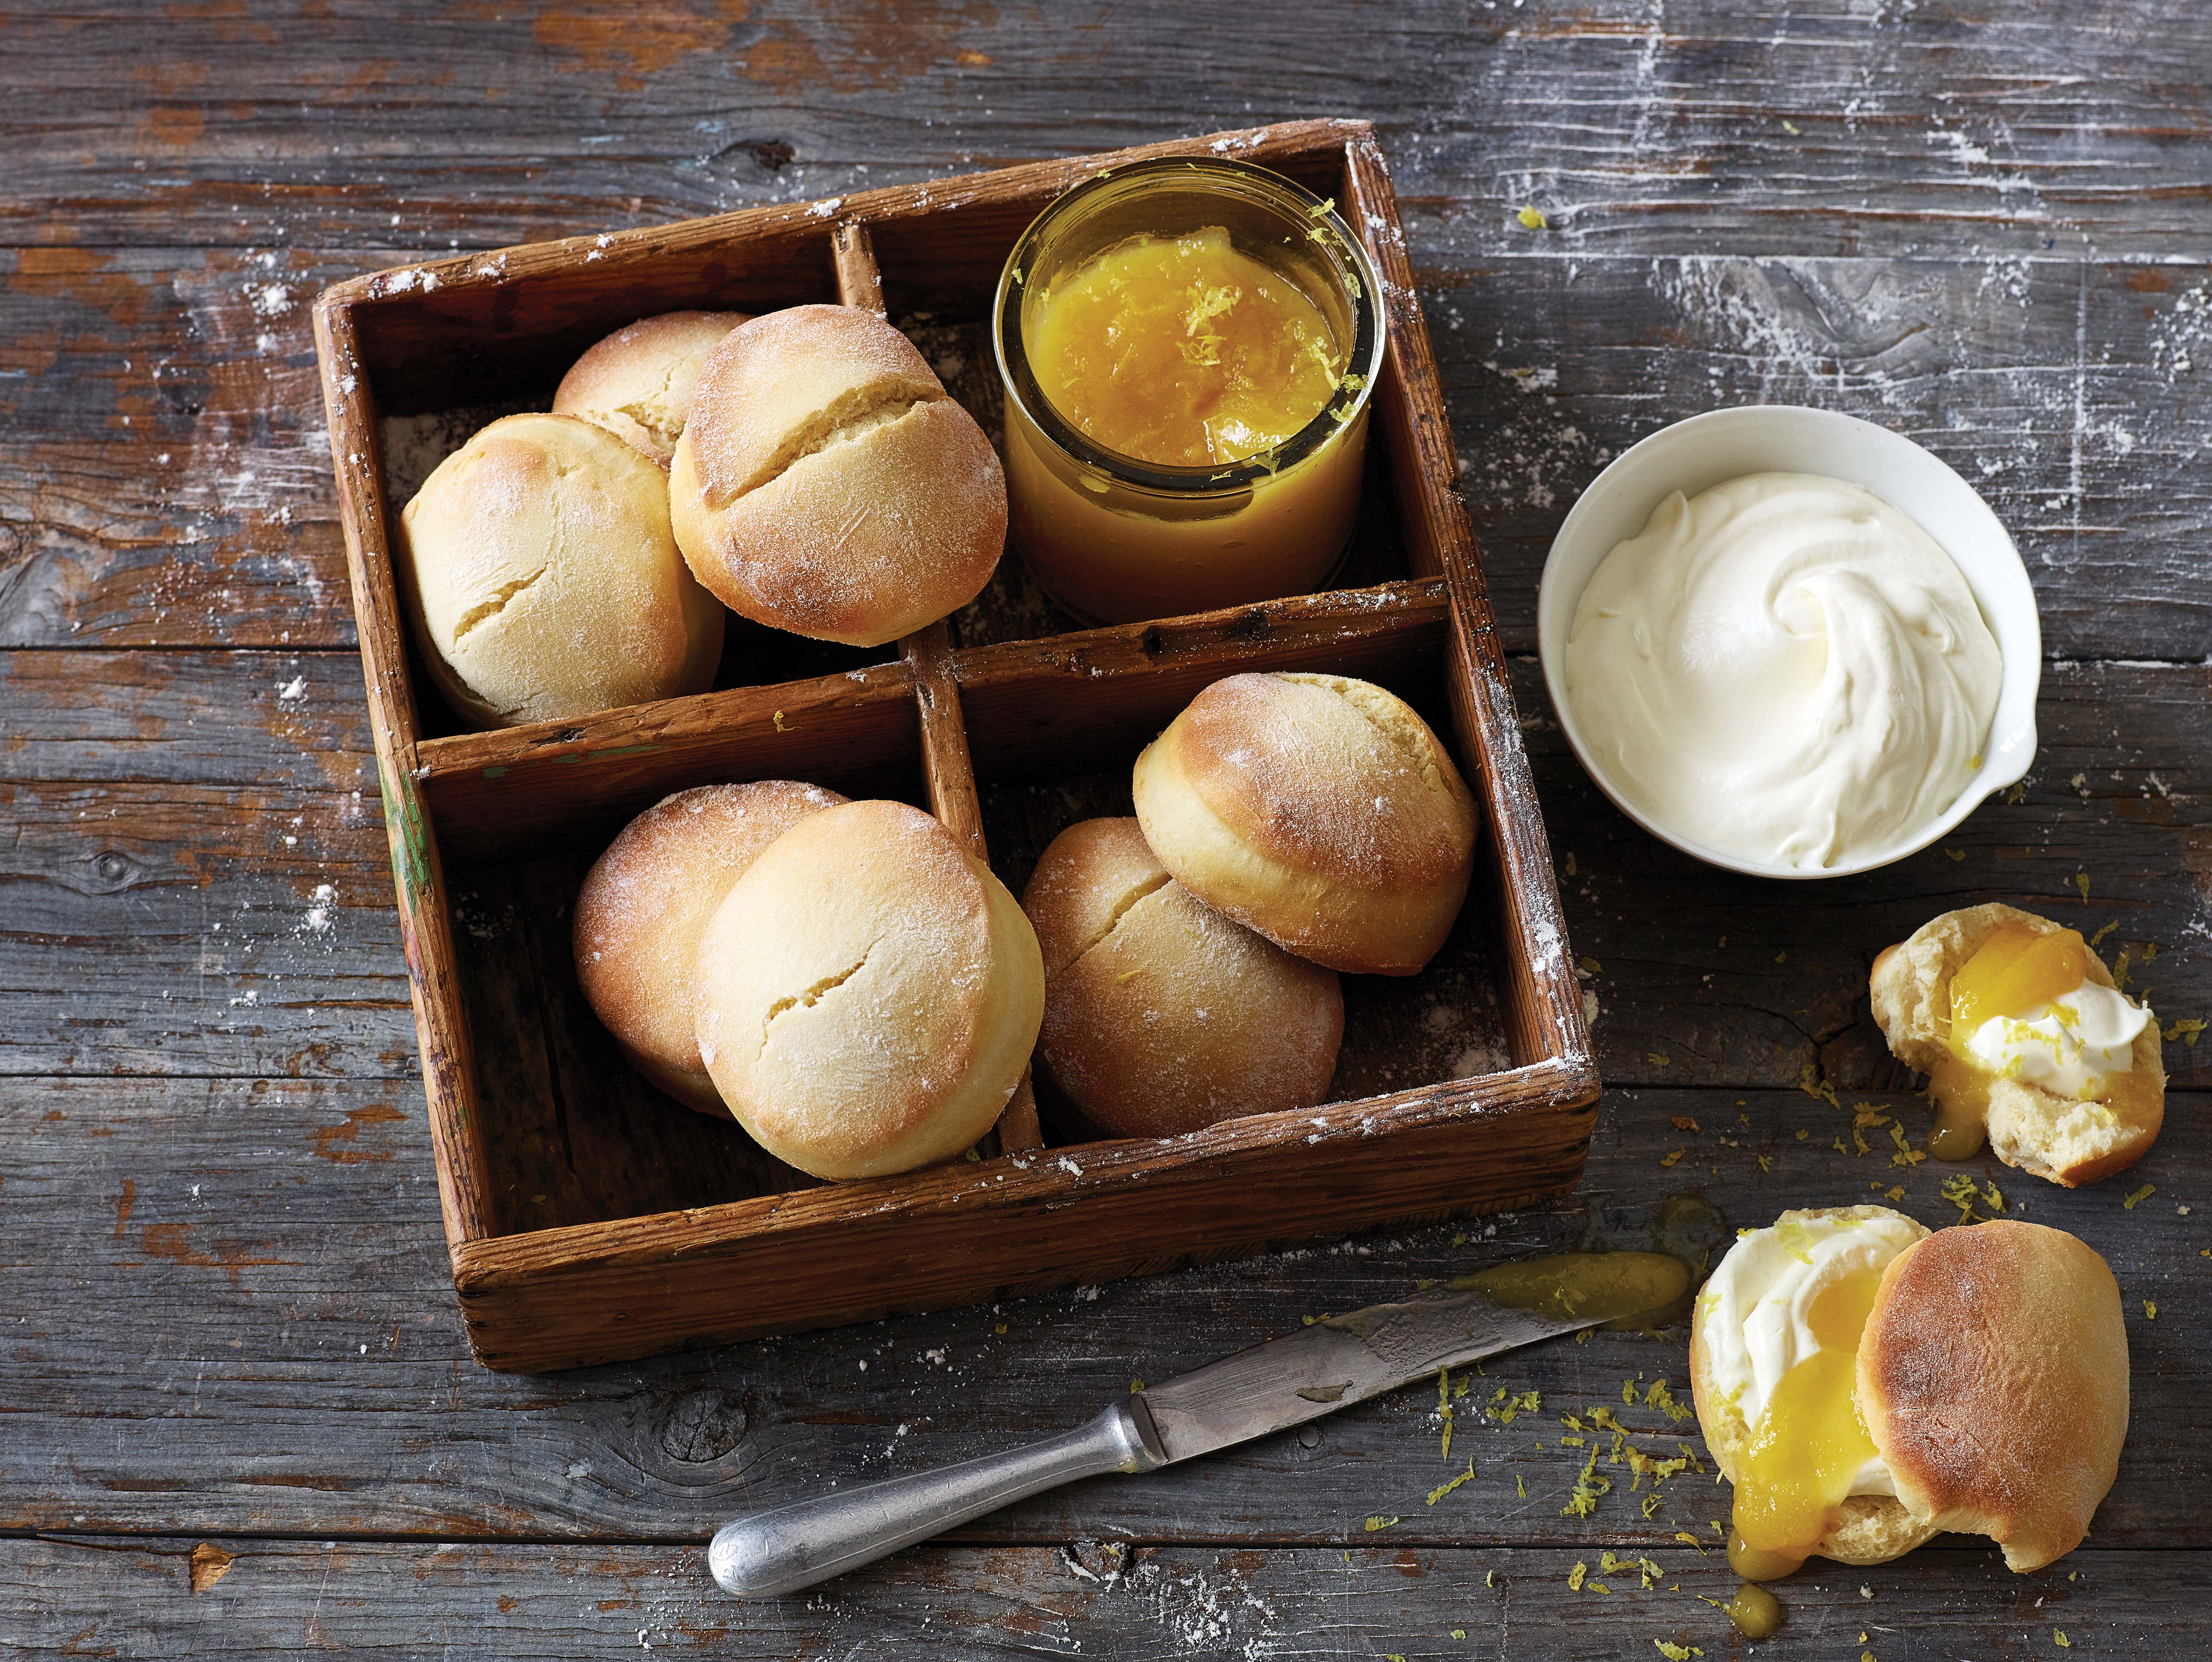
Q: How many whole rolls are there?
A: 7